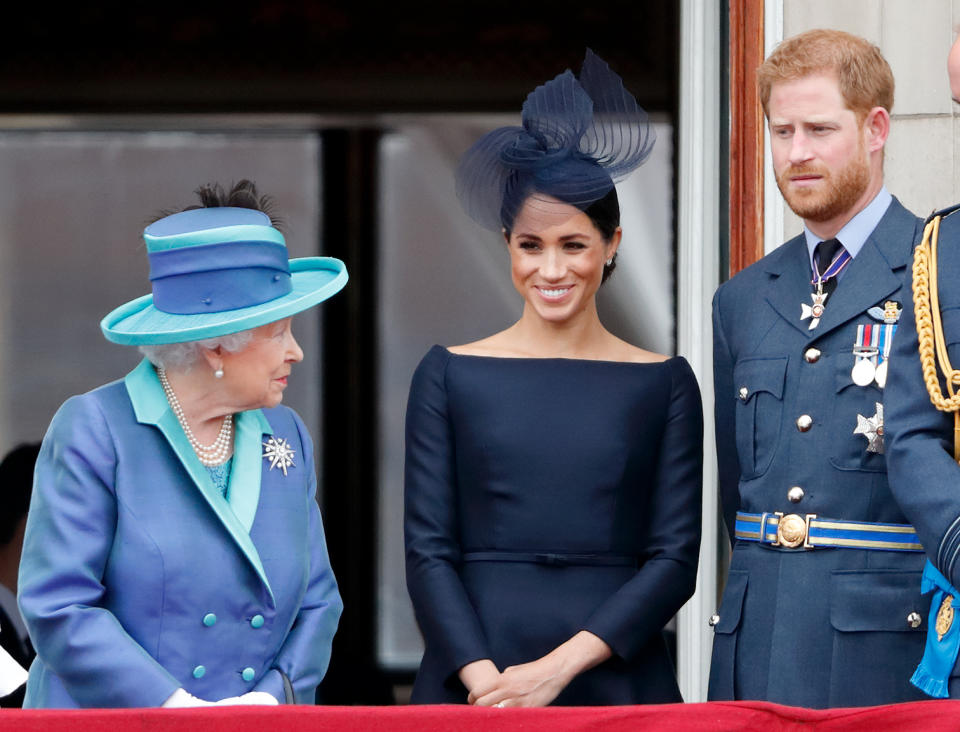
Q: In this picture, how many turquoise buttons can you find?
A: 4